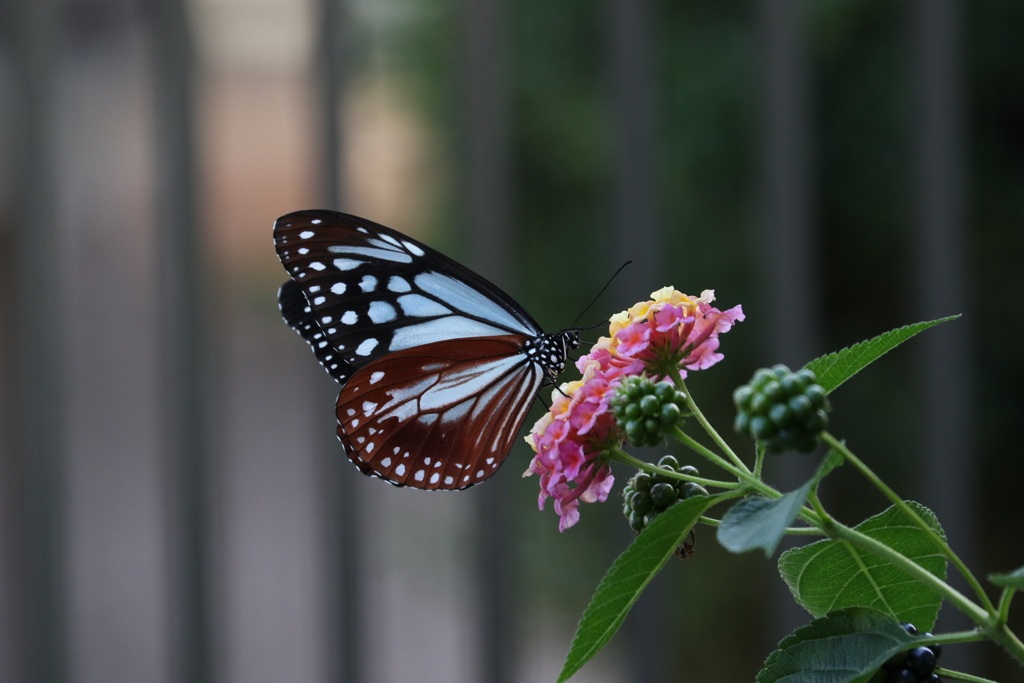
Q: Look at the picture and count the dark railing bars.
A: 7